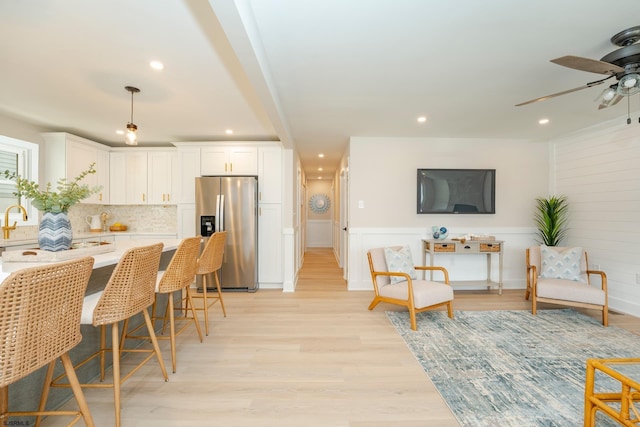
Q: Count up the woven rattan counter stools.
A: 4